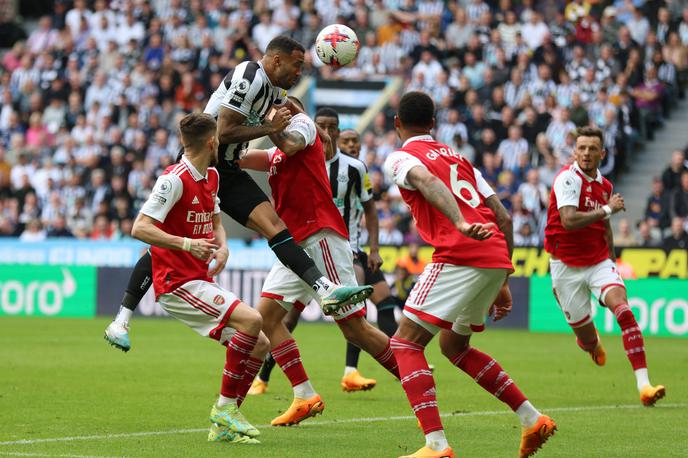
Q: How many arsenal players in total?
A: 4